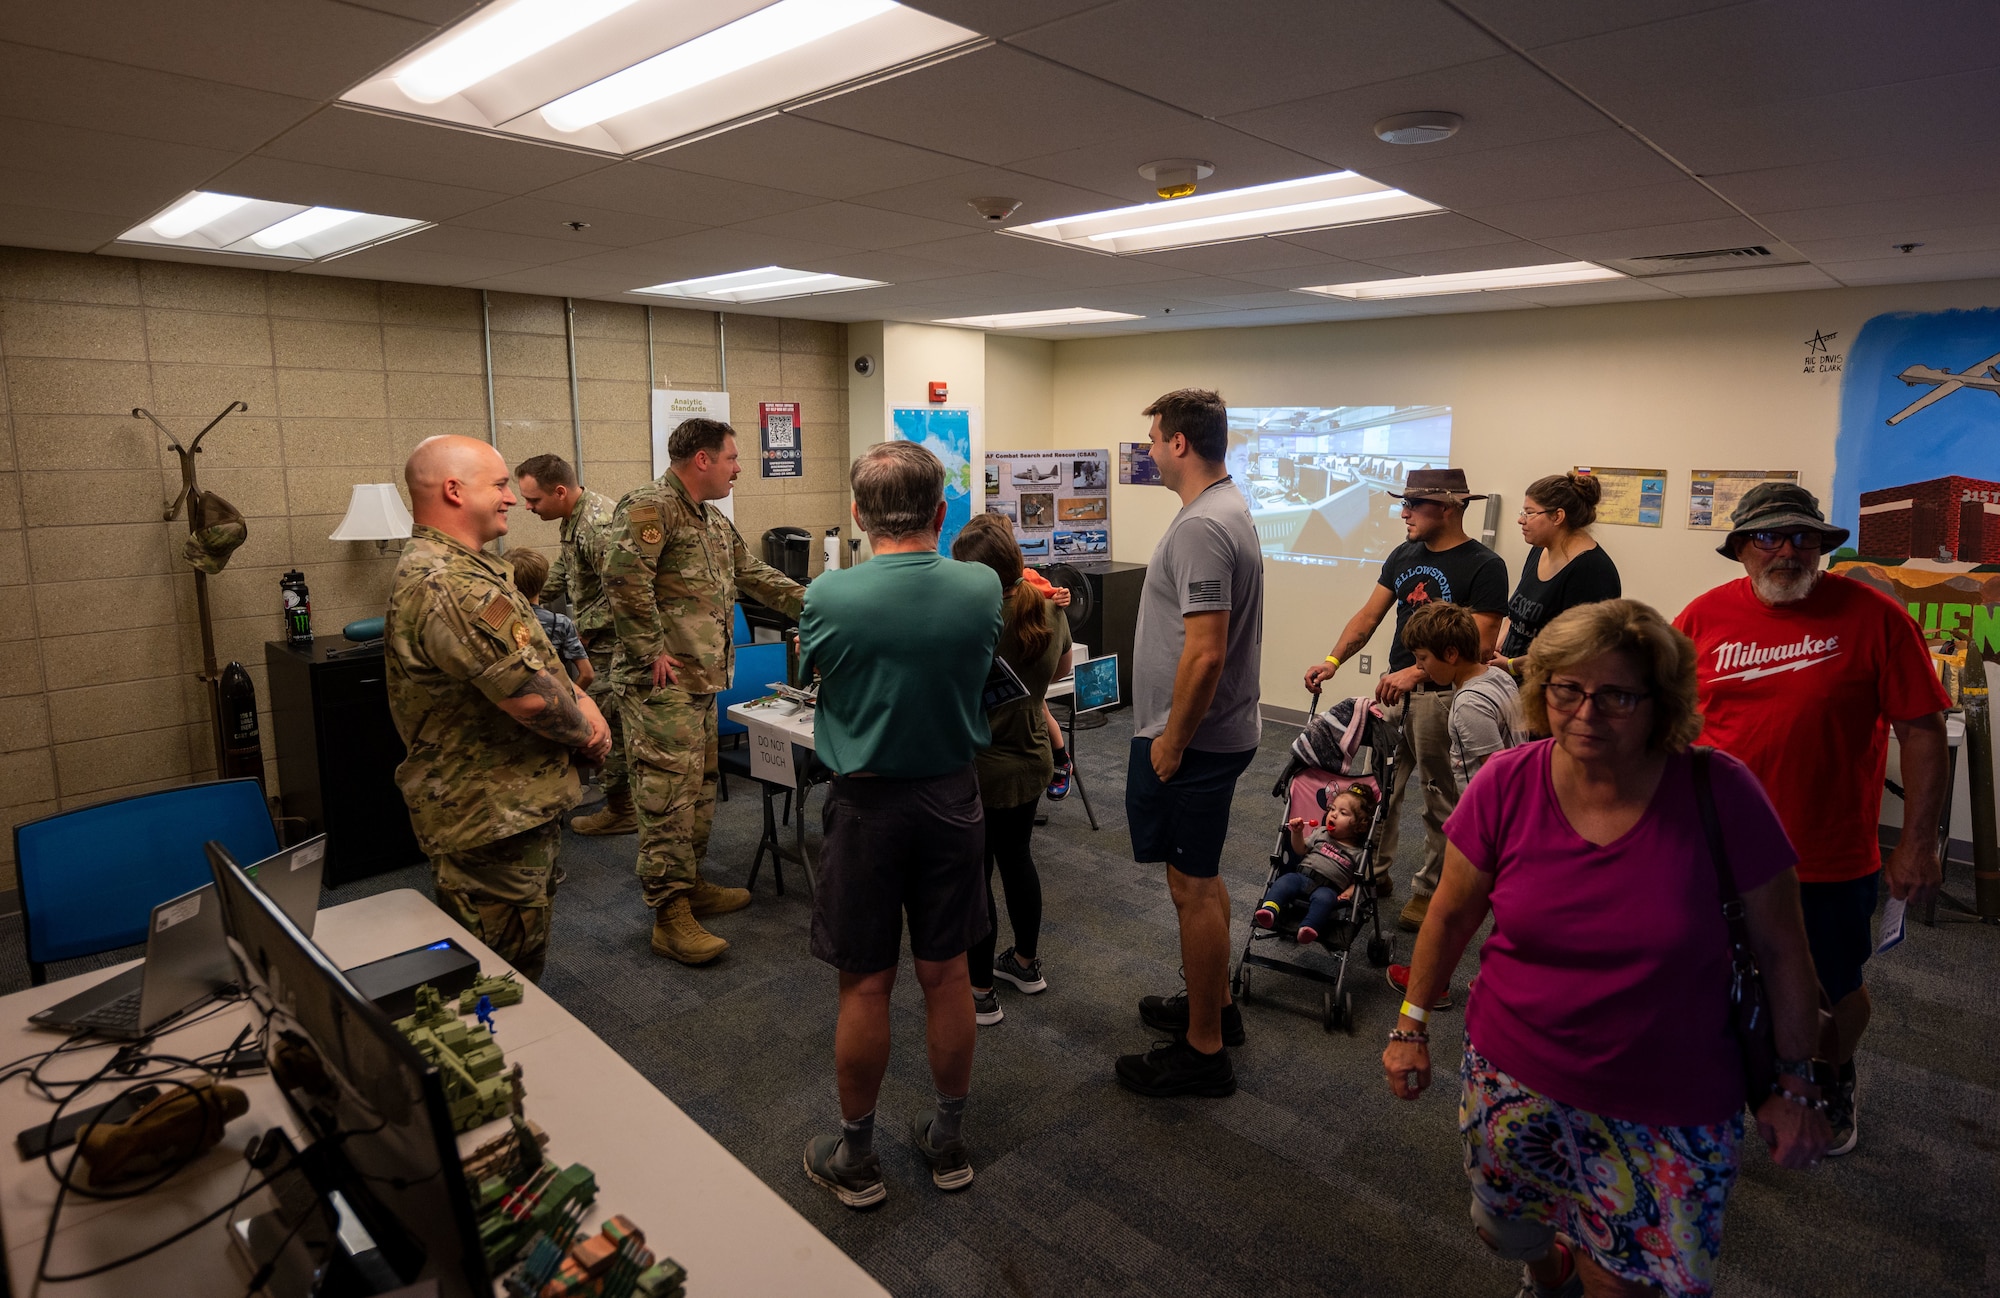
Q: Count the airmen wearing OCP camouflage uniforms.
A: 3